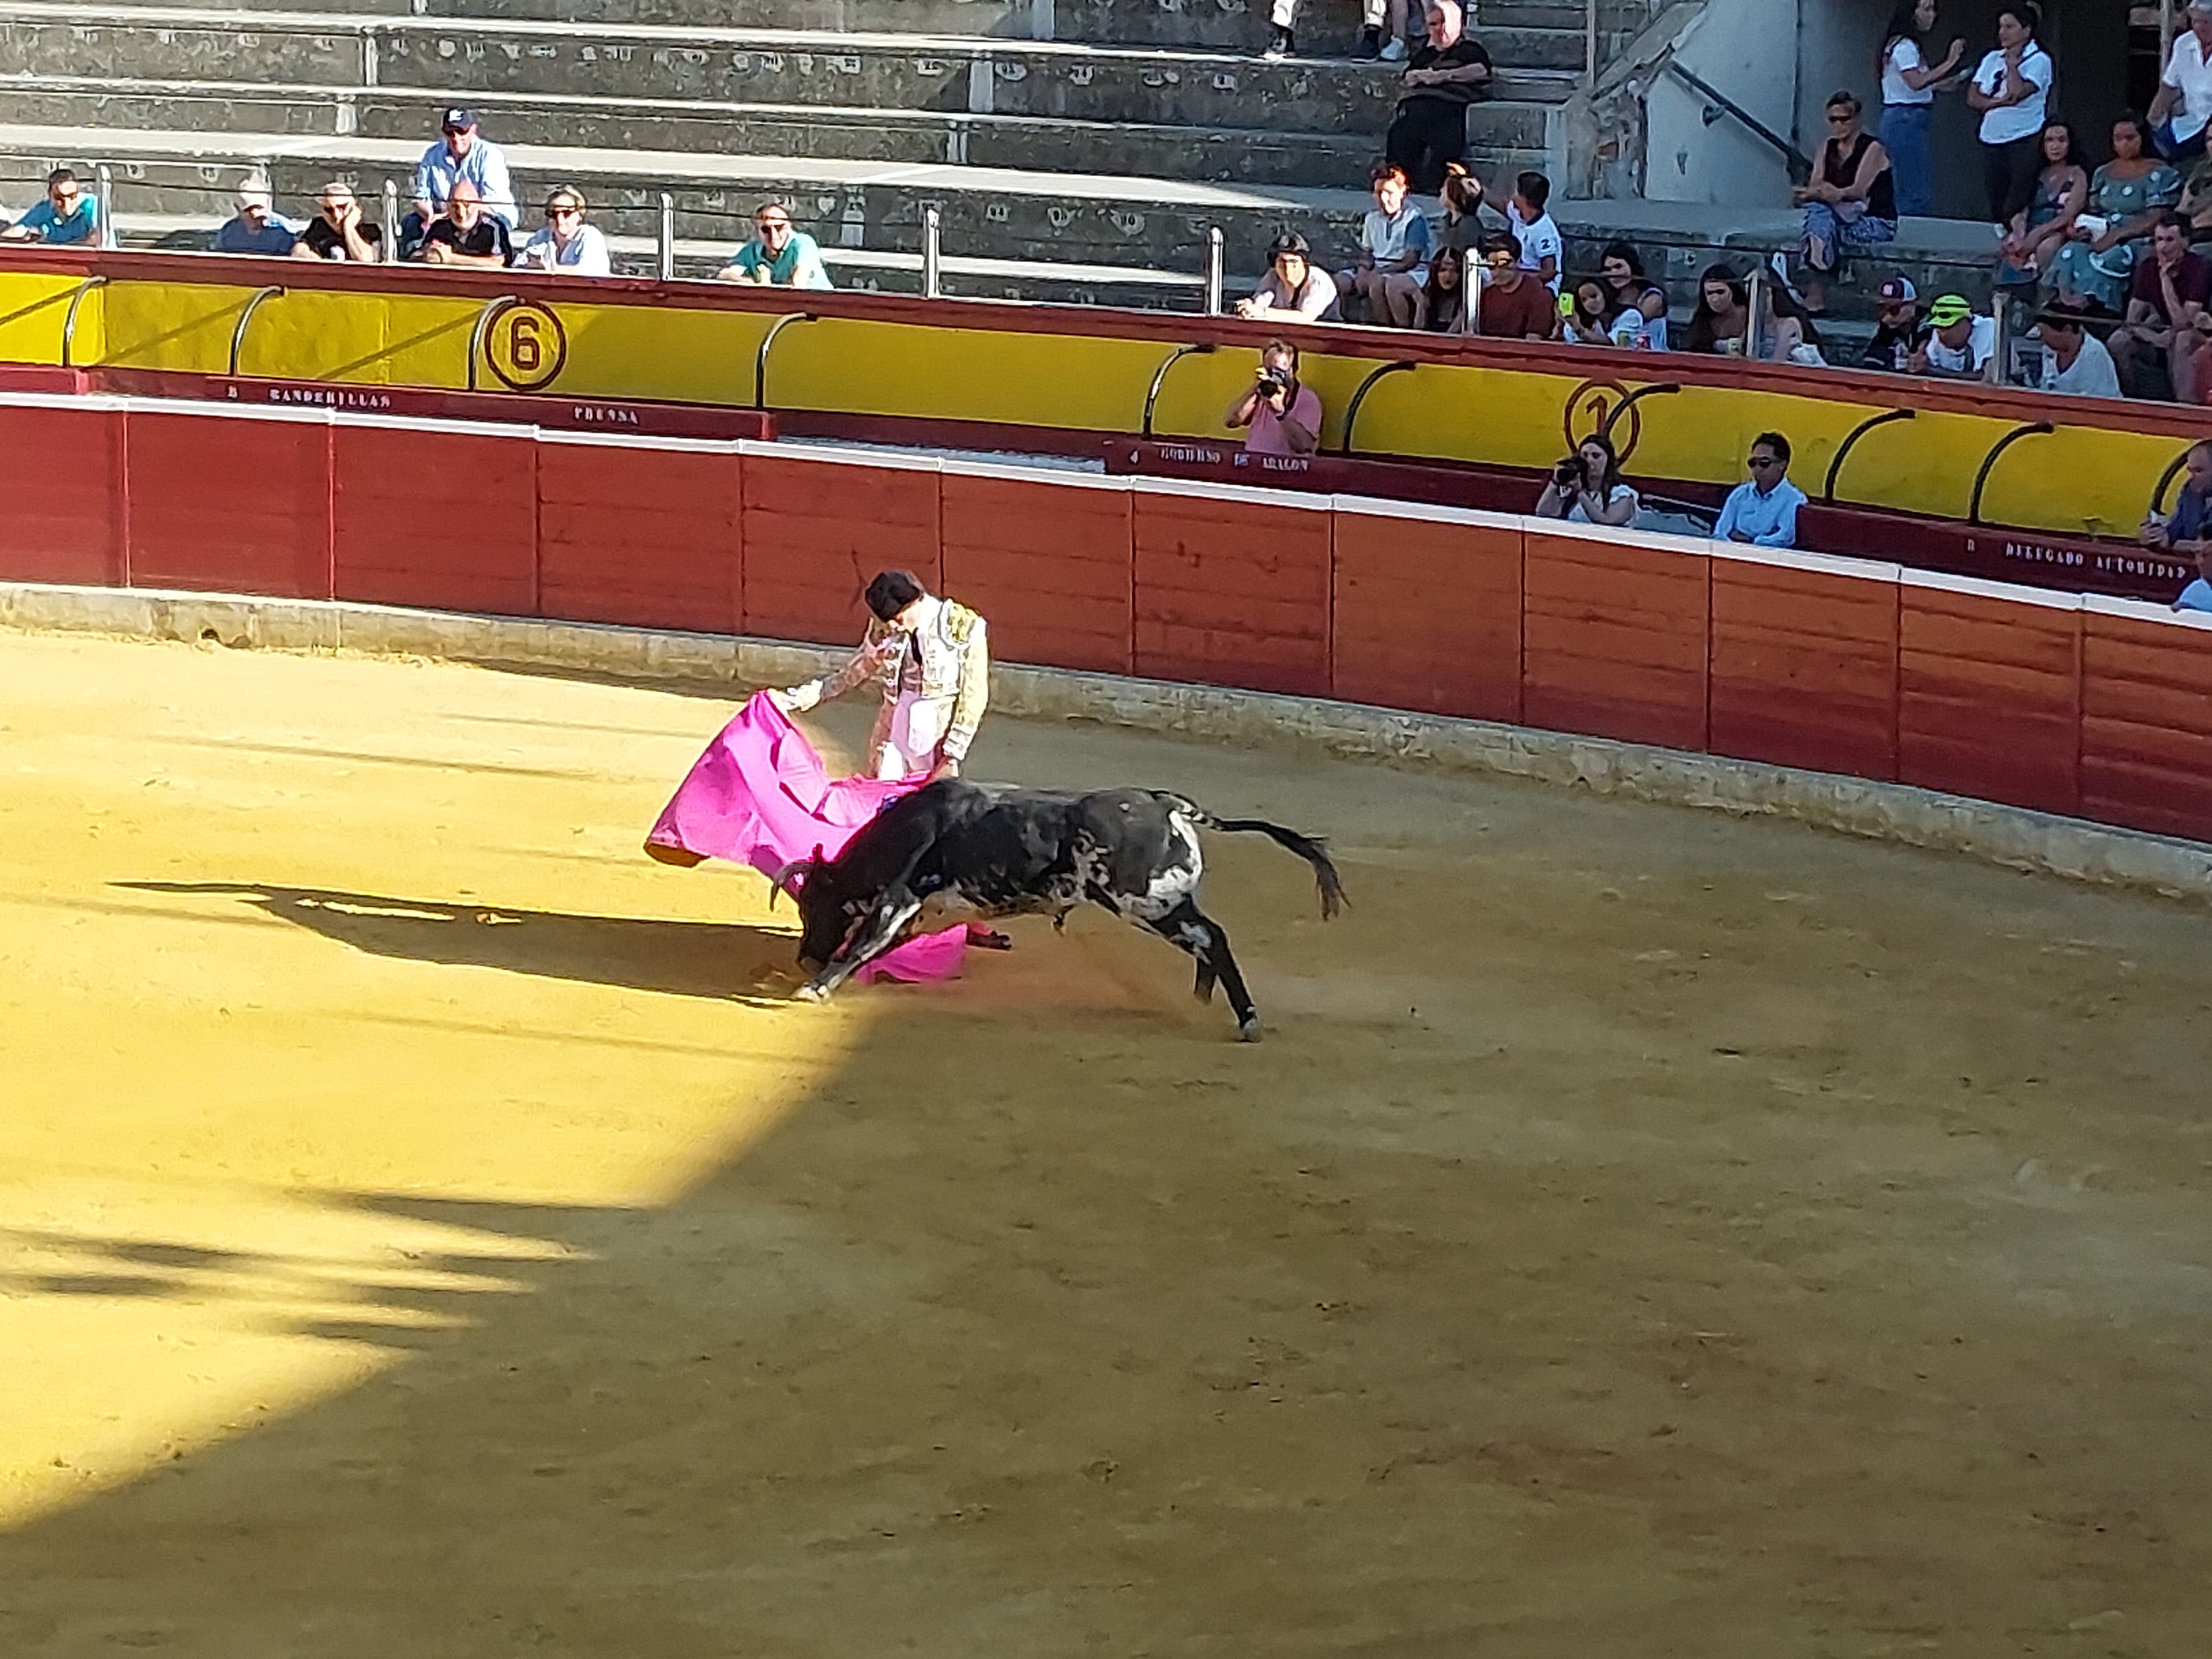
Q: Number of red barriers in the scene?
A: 12